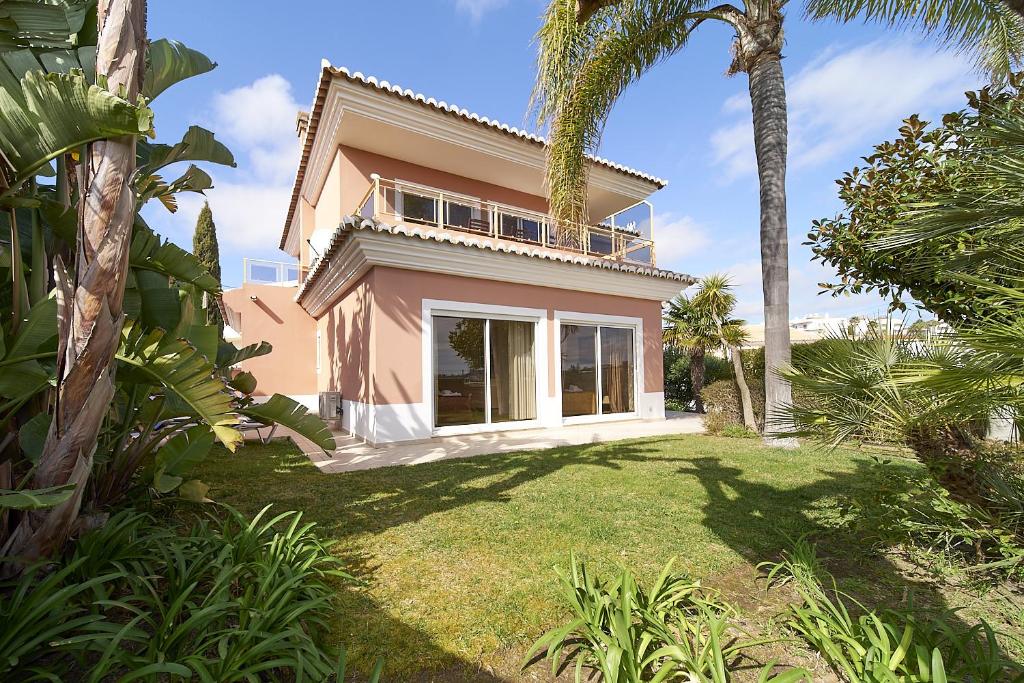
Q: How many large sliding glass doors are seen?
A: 2